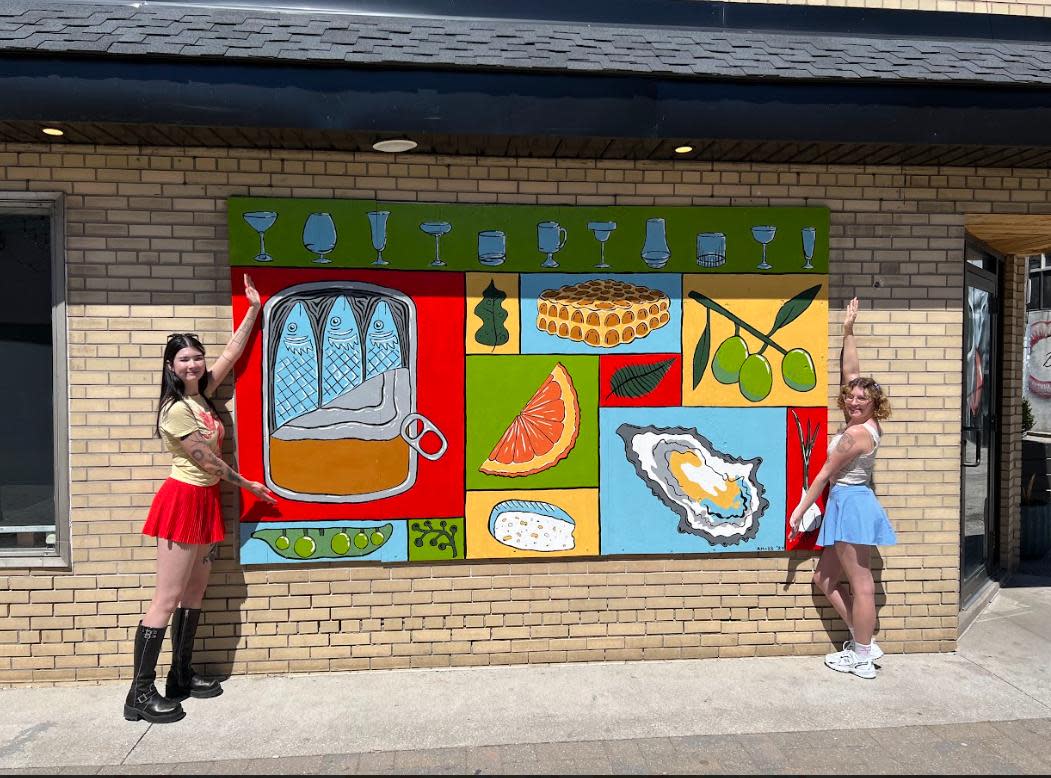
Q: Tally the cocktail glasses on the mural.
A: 11